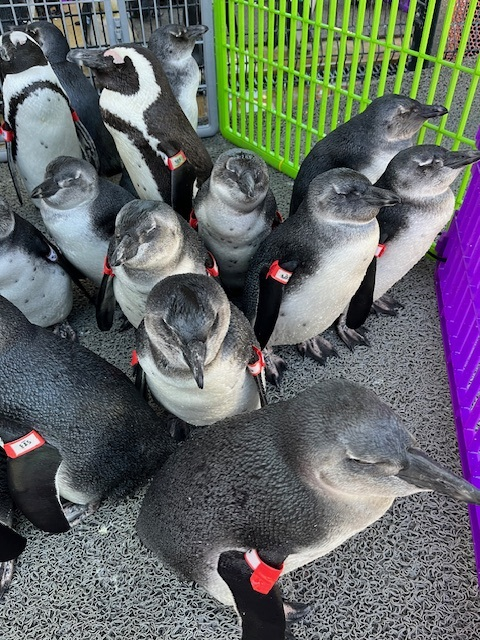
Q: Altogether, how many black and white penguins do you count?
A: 2